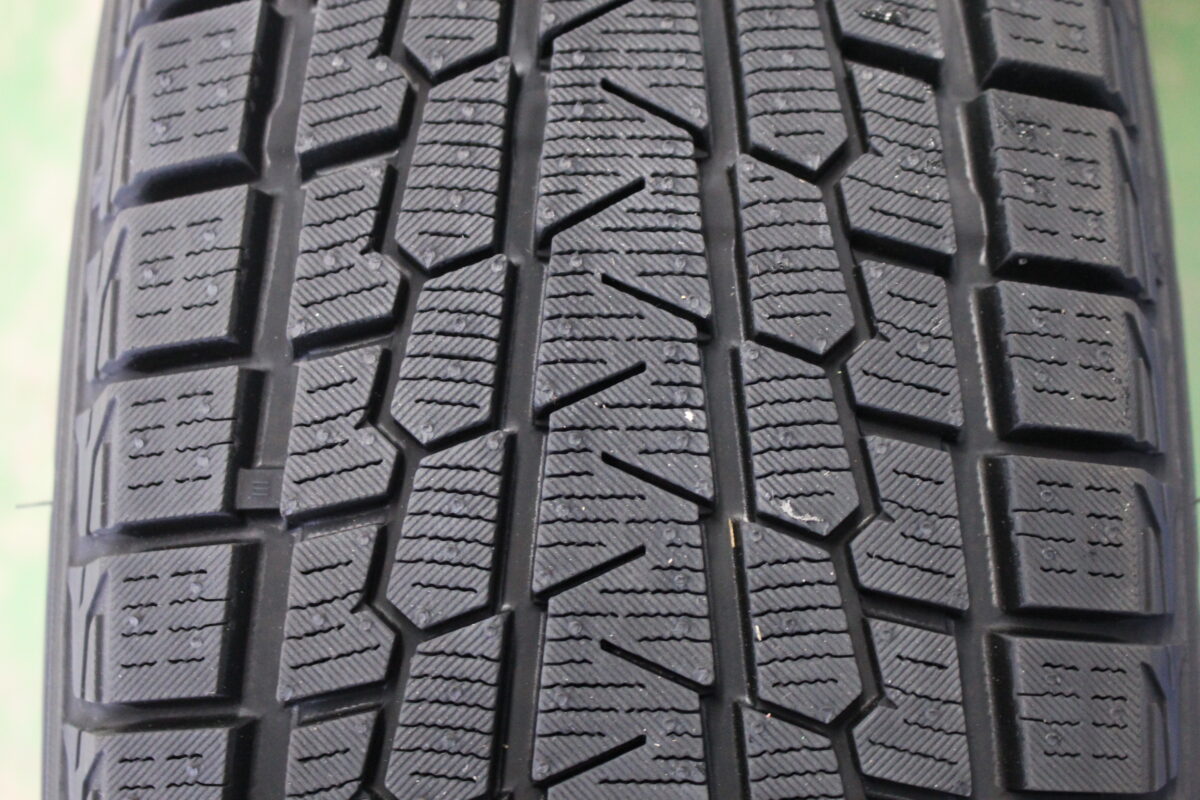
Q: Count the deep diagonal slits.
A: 9